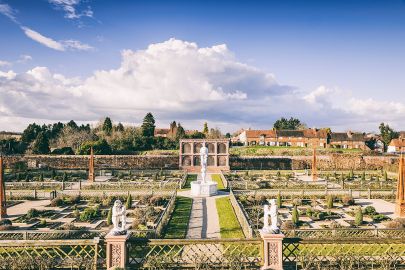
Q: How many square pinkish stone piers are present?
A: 2